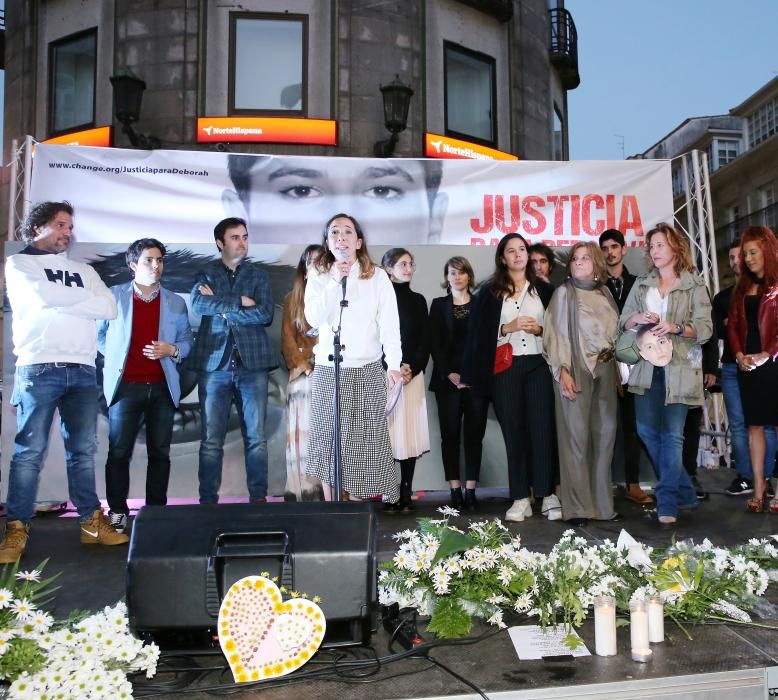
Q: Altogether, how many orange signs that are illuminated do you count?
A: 3